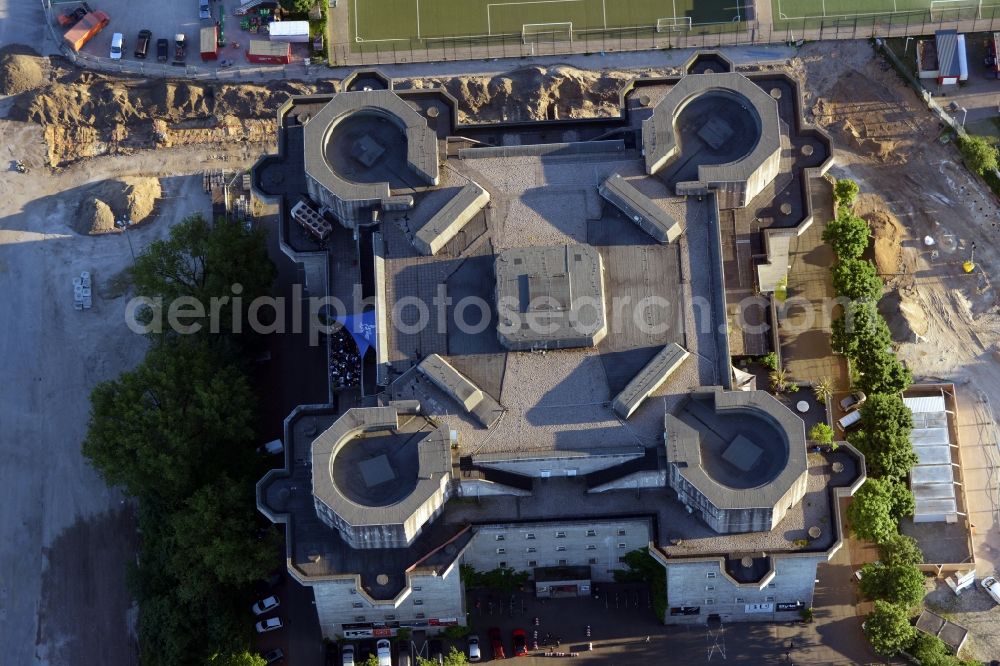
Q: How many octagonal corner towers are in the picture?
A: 4